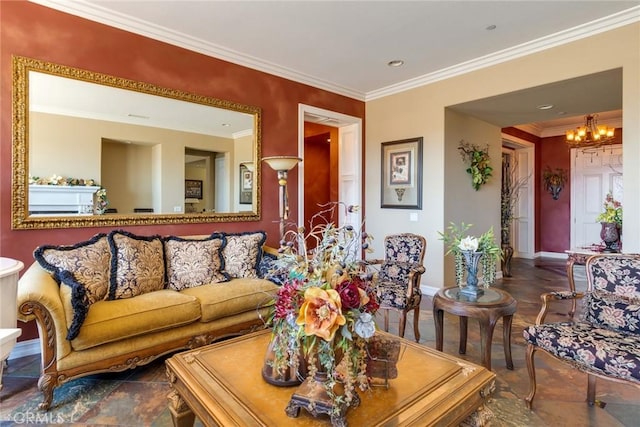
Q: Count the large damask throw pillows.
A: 4